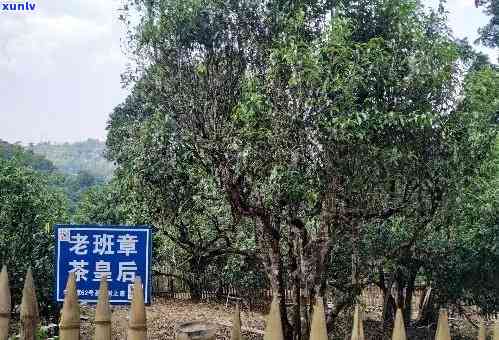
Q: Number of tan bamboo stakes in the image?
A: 13